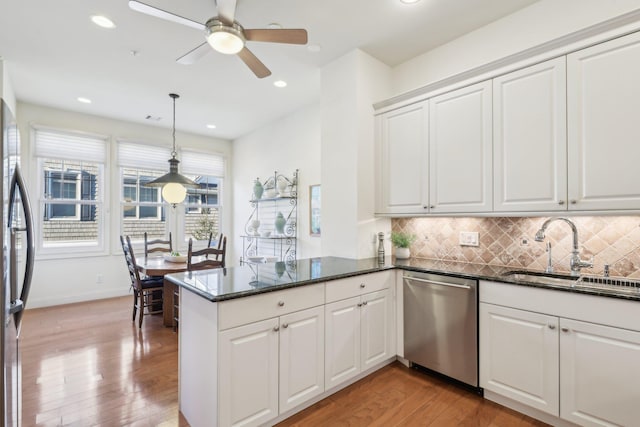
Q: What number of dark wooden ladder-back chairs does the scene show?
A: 4